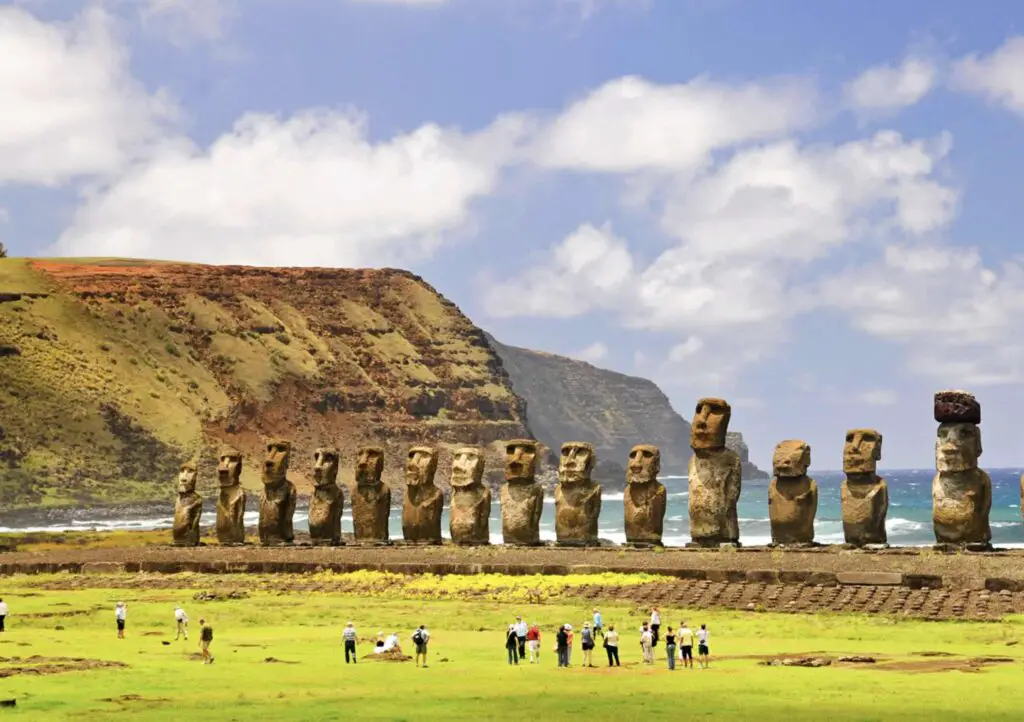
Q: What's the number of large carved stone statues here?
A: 14